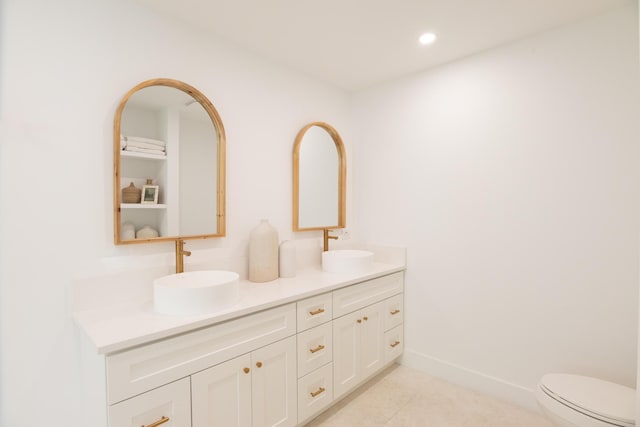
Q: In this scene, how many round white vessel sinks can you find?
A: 2